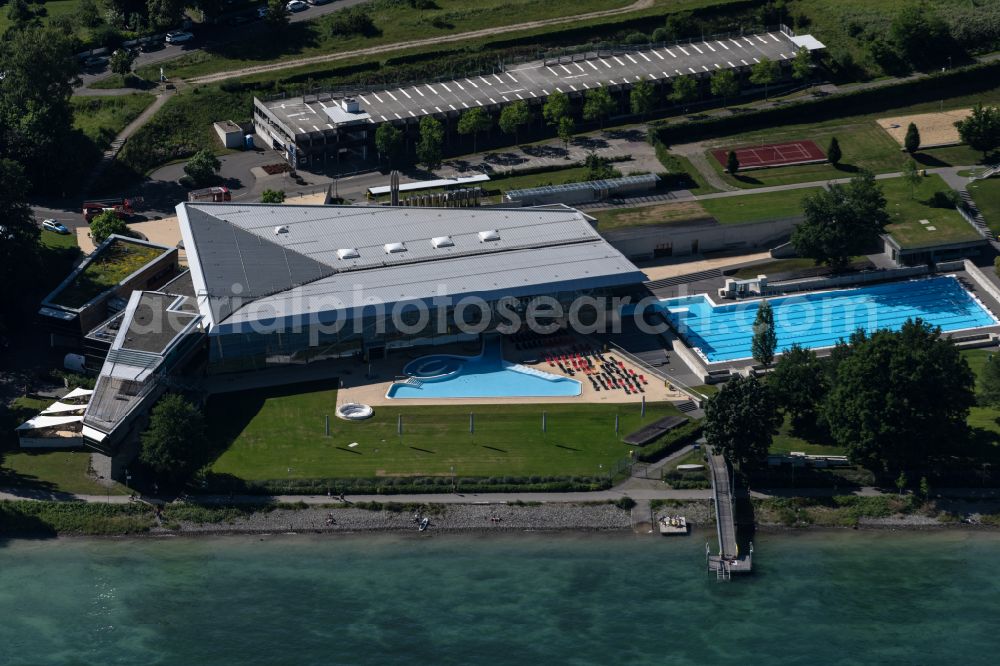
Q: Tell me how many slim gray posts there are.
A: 6